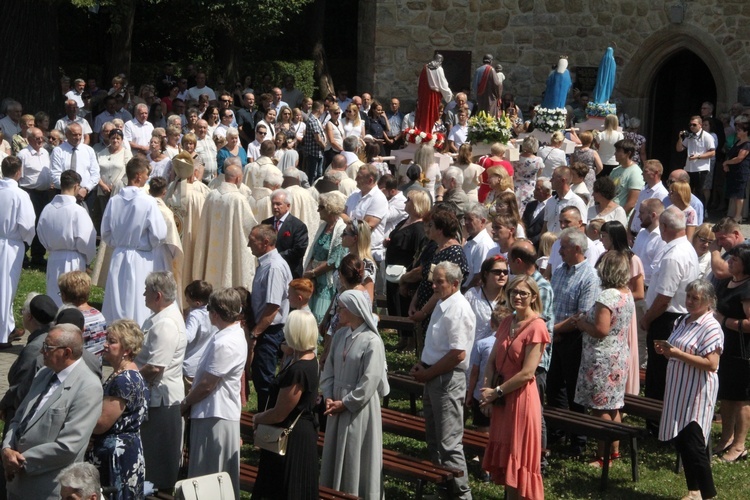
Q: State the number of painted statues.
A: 4